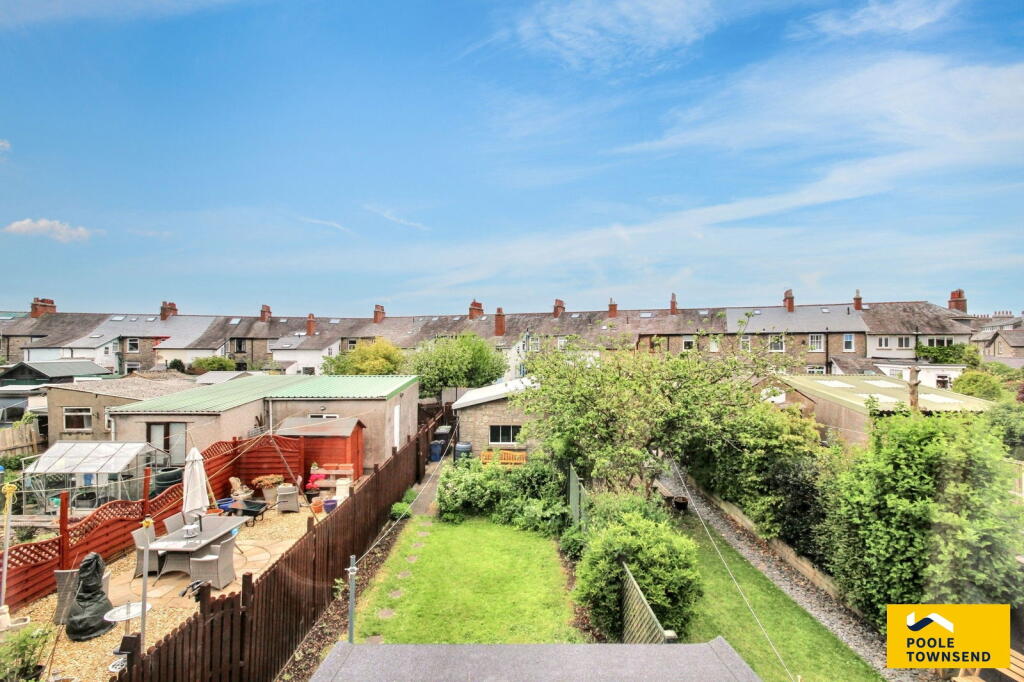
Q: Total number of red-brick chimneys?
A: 13